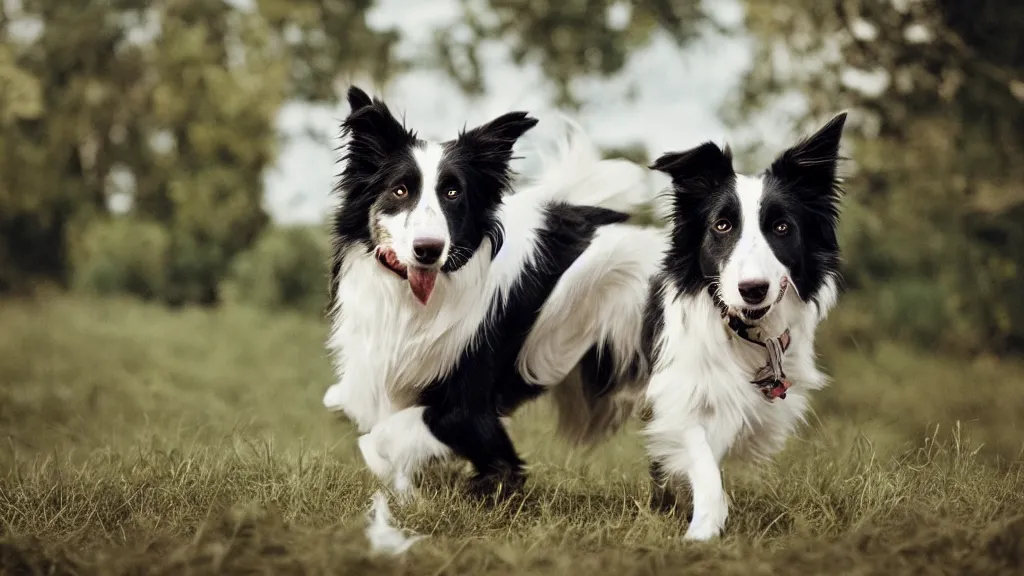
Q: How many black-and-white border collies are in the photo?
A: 2